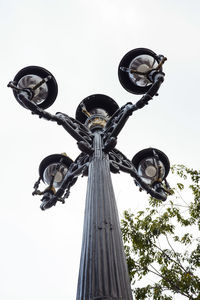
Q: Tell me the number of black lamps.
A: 5